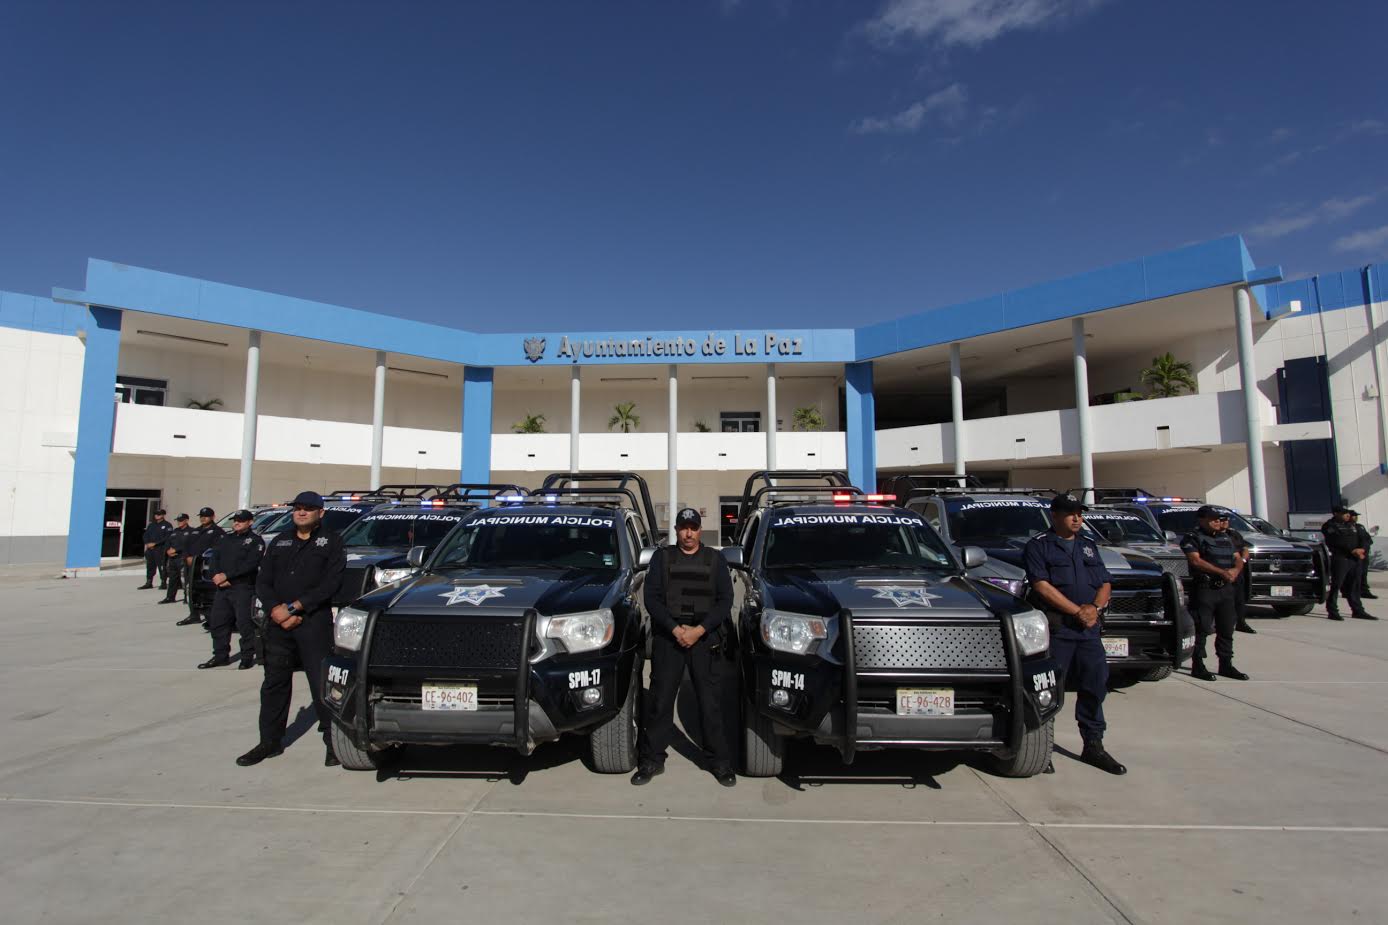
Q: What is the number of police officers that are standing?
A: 11